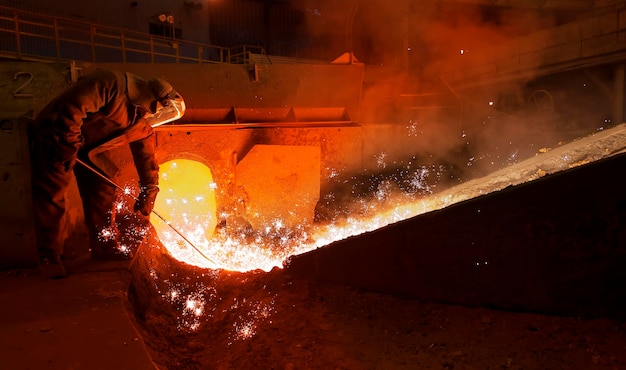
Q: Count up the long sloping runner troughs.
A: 1